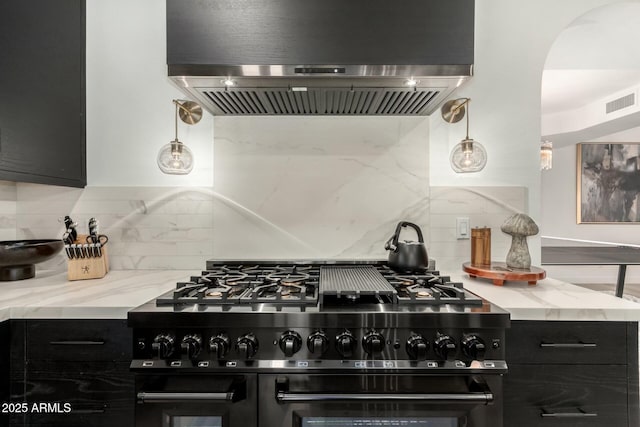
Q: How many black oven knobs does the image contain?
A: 11